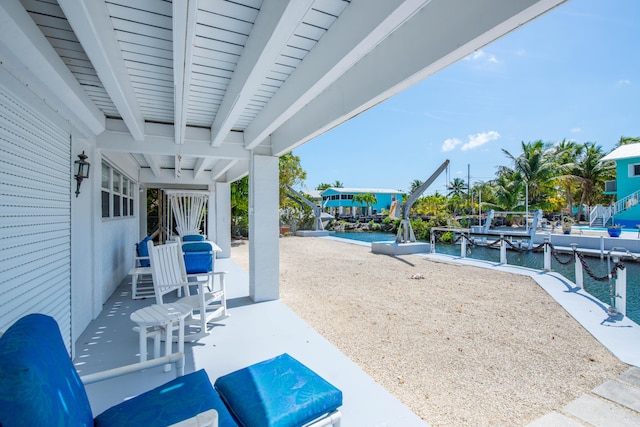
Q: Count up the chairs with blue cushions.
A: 4